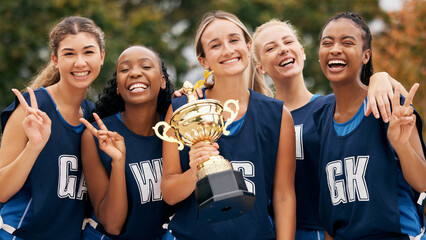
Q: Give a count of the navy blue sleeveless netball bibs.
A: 5